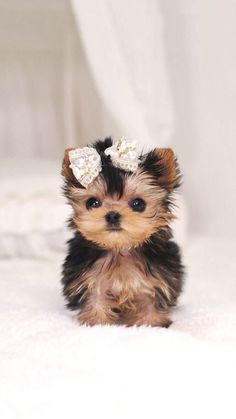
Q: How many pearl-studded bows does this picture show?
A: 2